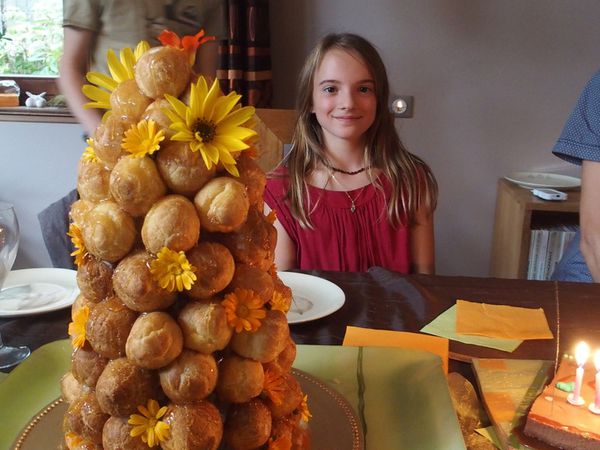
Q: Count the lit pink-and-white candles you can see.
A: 2